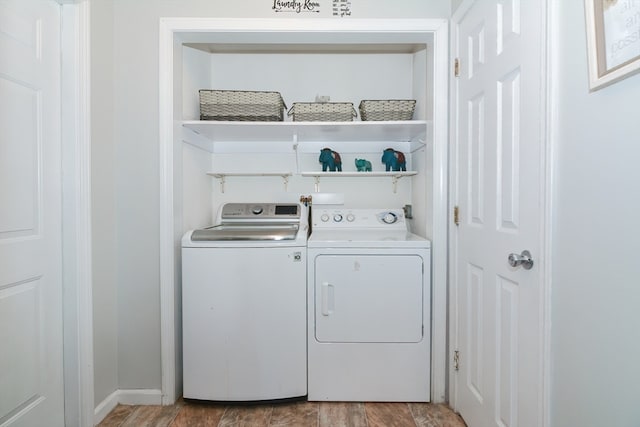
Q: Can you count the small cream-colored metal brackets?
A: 4